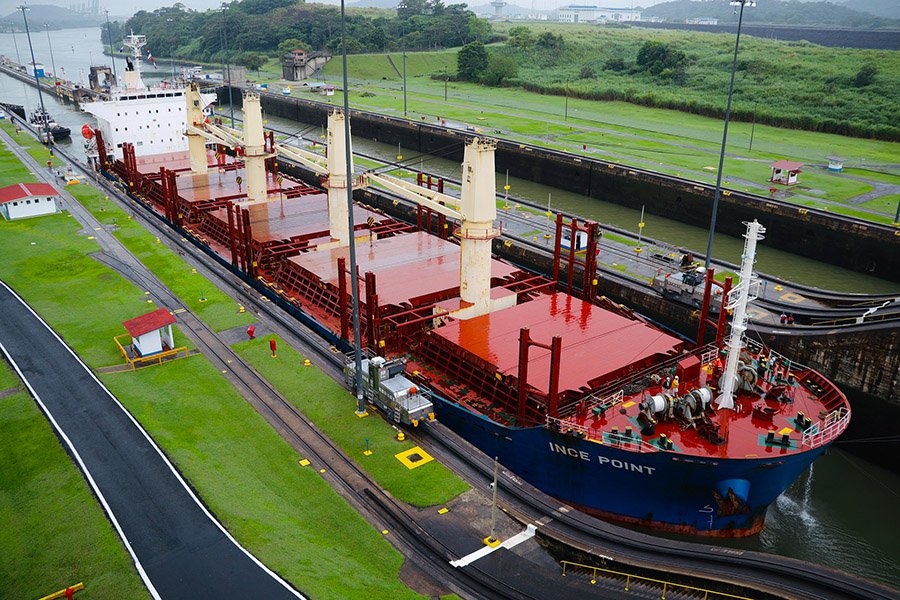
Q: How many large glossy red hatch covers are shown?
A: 5